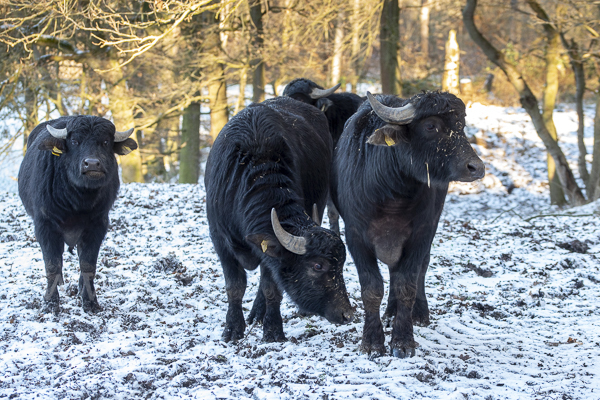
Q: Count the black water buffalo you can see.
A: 4